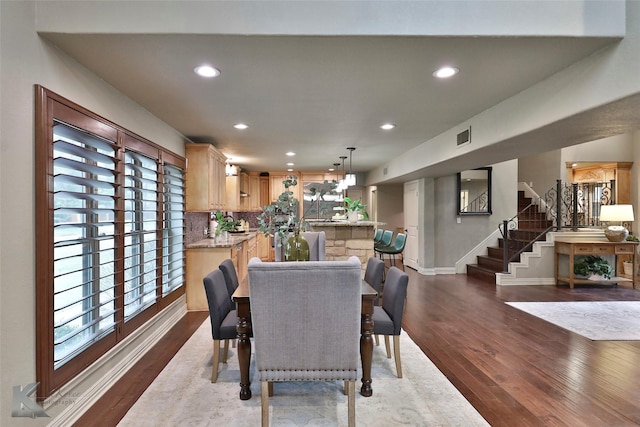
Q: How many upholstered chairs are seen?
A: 6